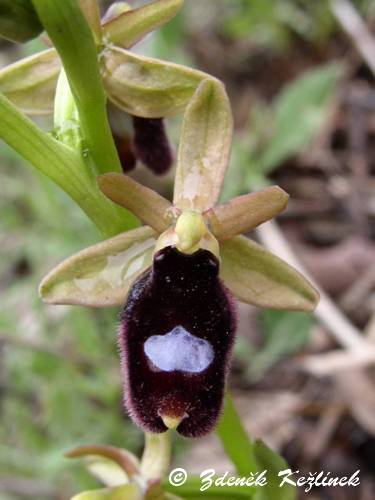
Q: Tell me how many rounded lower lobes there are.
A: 2